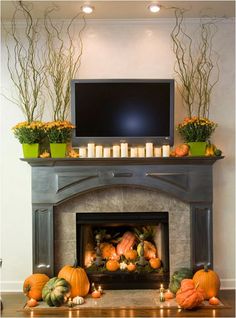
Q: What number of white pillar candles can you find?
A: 11